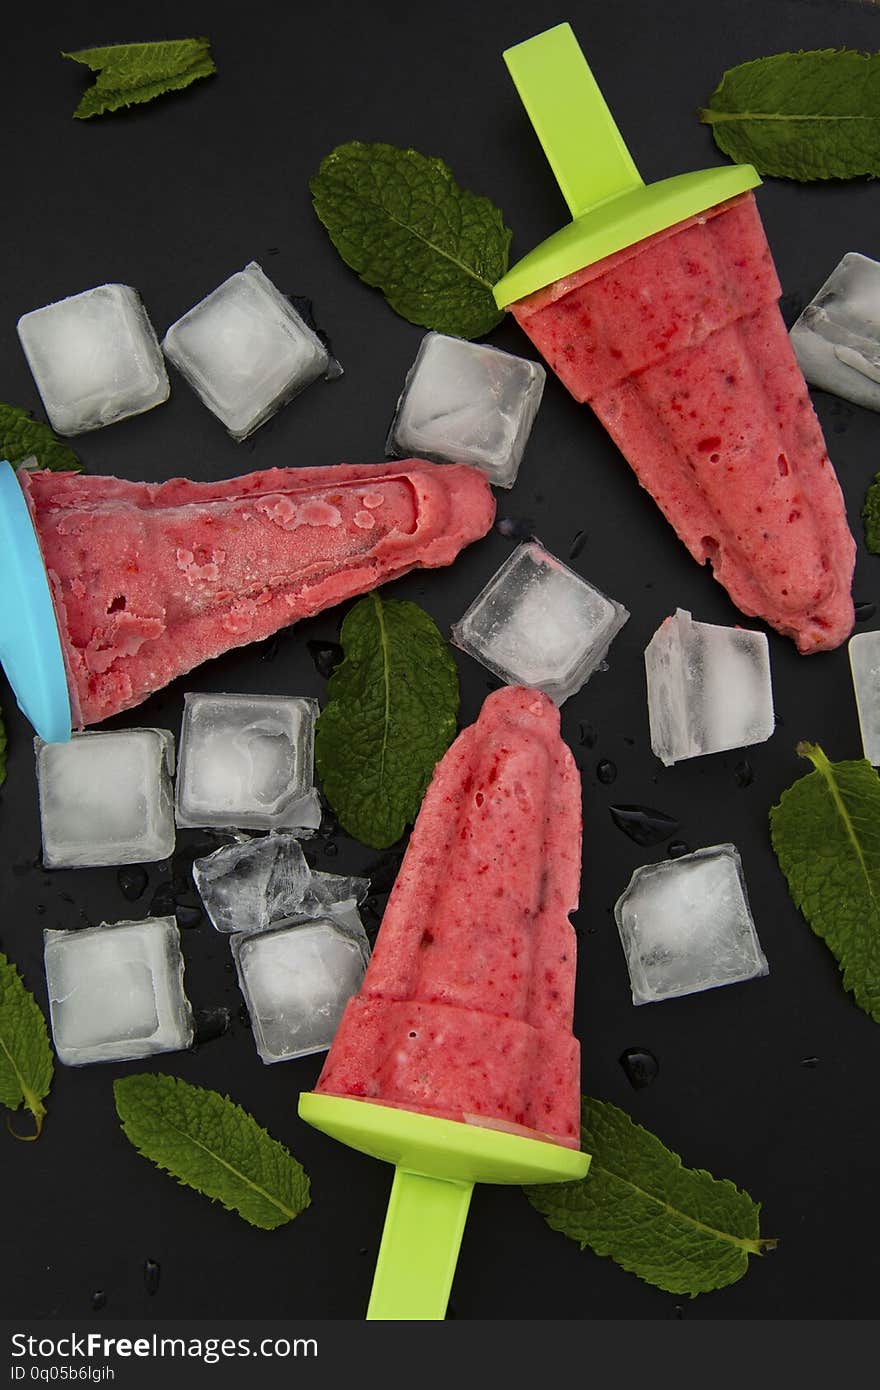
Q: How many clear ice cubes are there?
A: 13